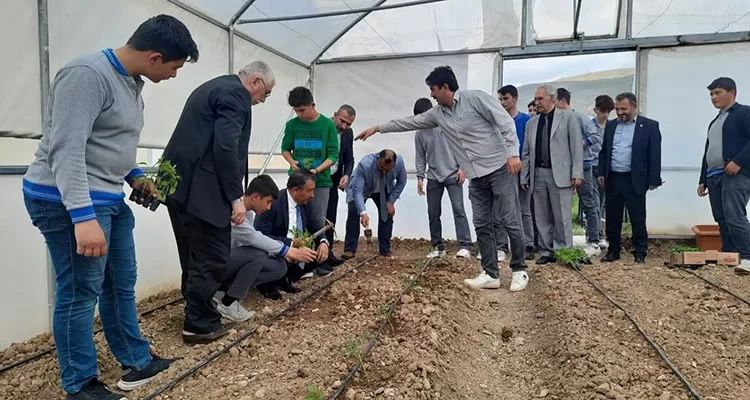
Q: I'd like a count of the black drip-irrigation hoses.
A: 5